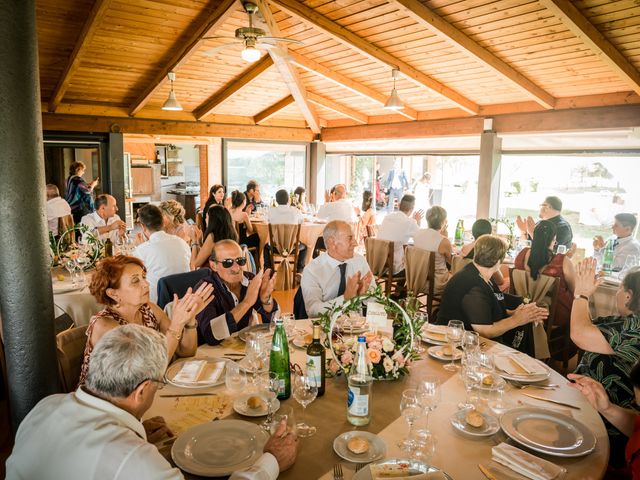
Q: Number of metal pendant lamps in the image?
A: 2